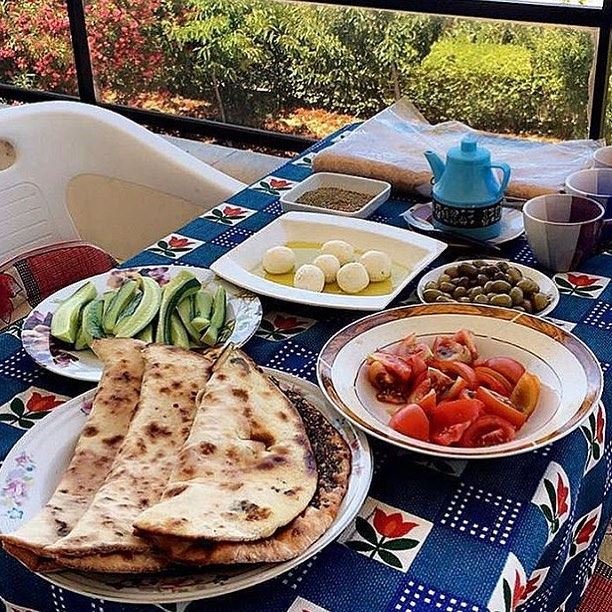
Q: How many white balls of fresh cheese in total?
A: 6